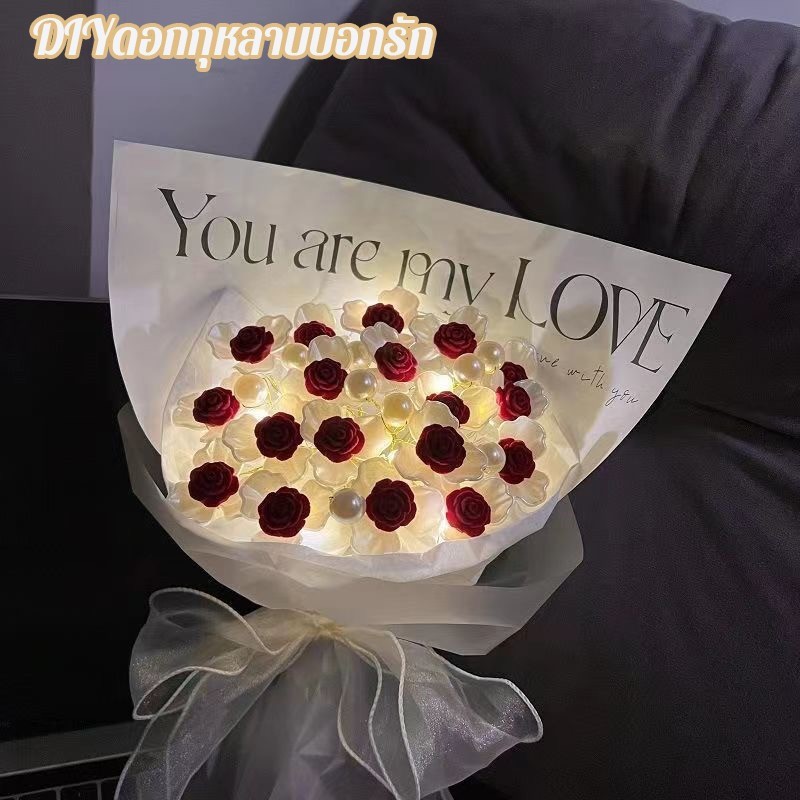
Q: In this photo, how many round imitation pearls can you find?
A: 9